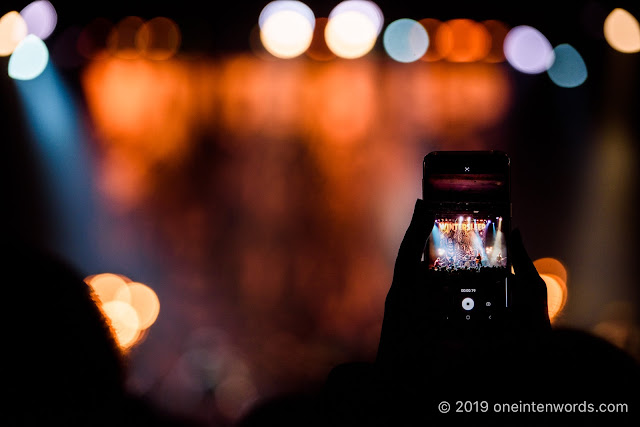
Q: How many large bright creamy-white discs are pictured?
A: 2